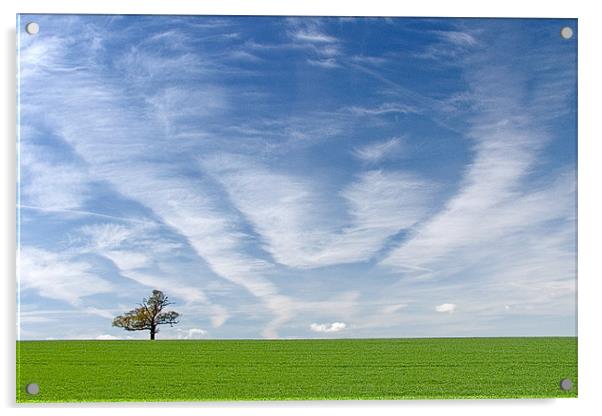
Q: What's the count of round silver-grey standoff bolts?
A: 4